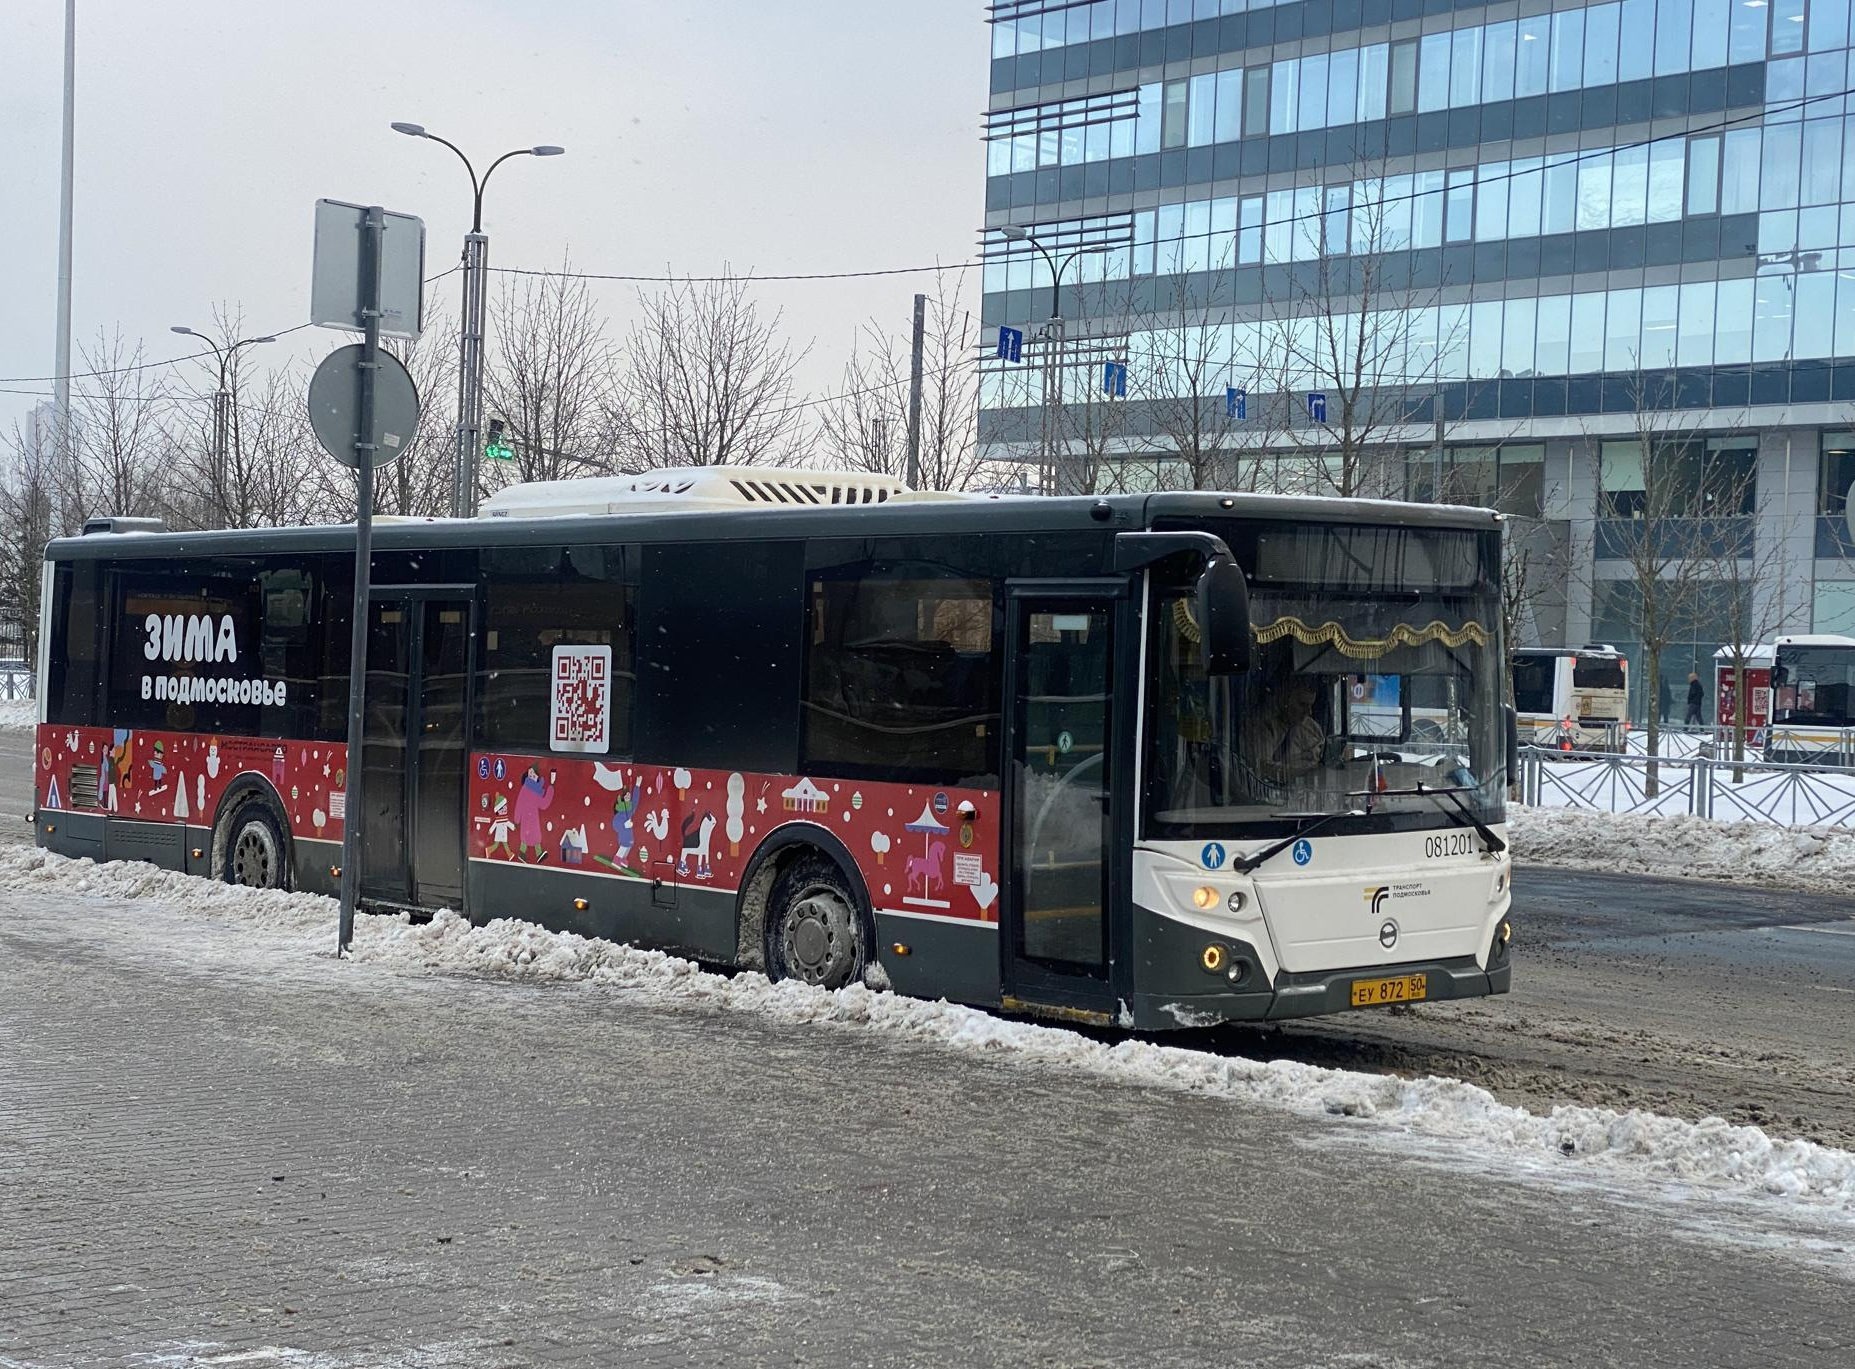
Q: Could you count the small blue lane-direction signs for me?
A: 4